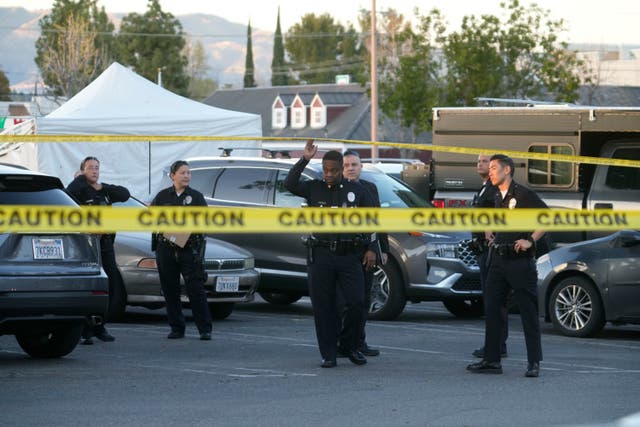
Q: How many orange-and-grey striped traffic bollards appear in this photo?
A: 0